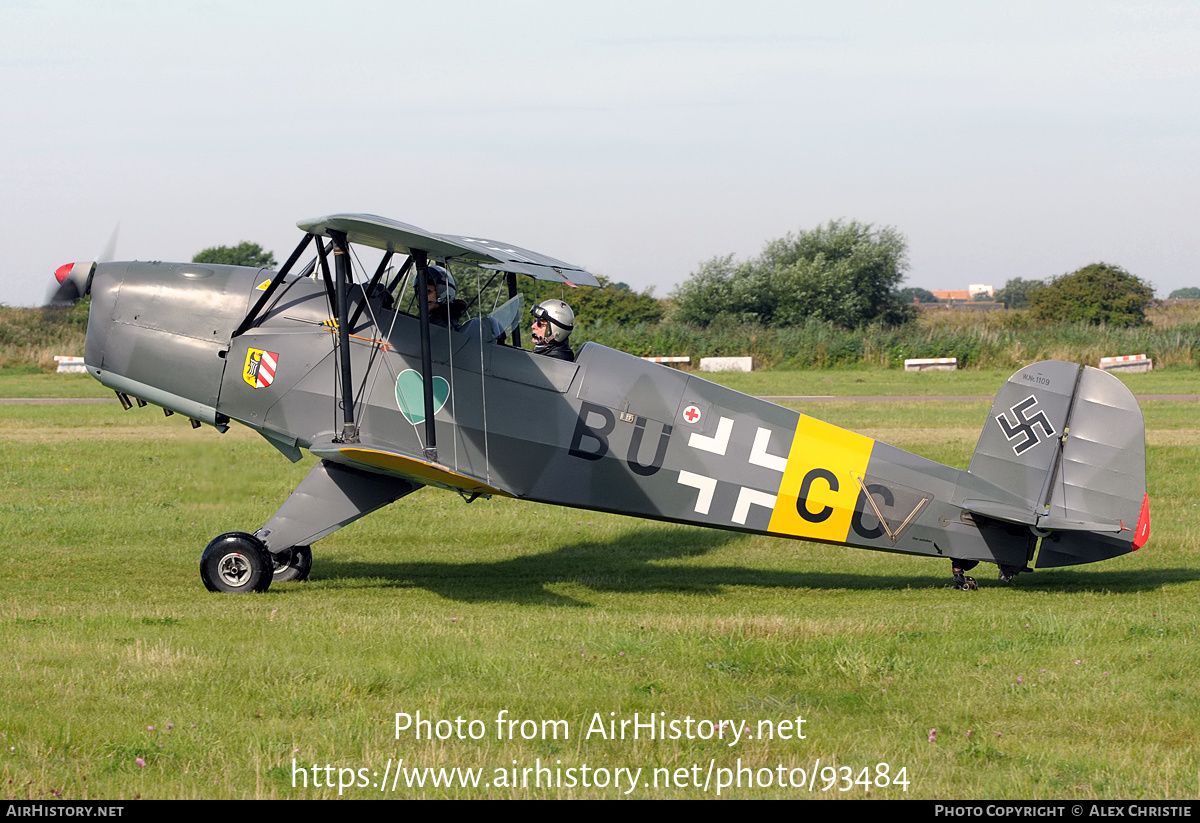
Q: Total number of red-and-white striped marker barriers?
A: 4